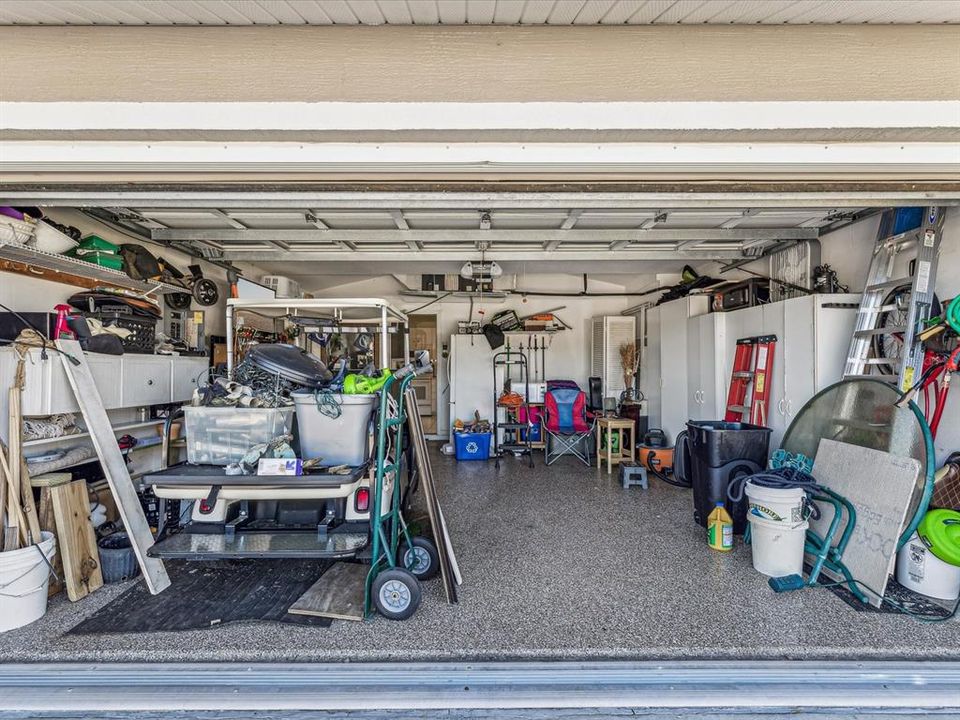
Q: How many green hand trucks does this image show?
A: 1